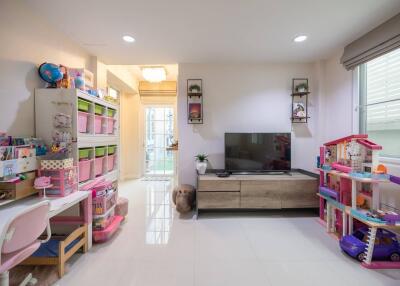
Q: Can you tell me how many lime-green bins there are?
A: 6